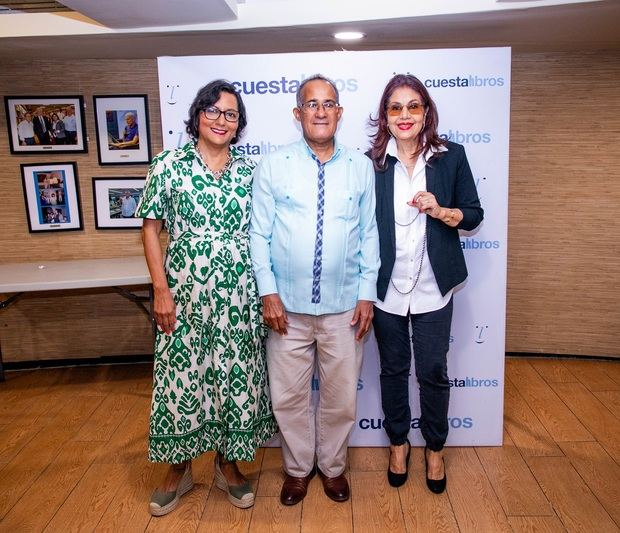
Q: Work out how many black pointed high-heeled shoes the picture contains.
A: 2